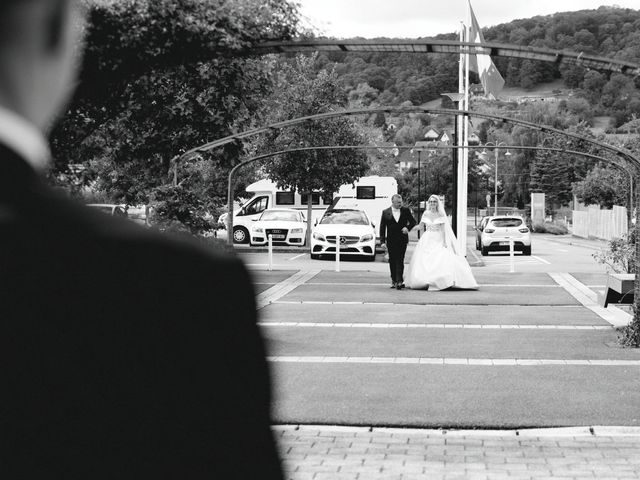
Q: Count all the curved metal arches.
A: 3